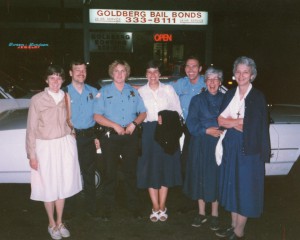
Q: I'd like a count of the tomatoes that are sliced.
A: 0